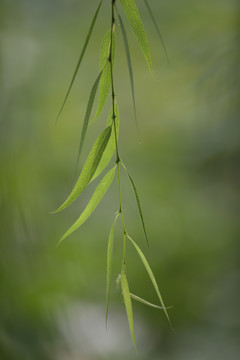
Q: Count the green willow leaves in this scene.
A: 14